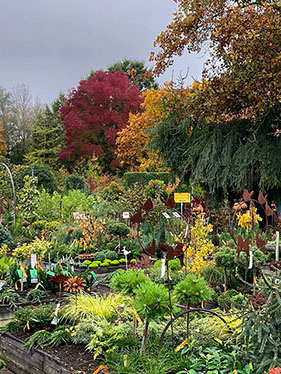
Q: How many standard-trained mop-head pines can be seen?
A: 3